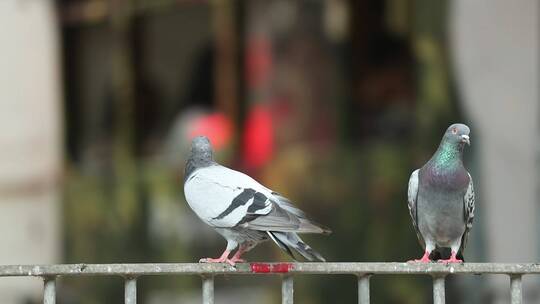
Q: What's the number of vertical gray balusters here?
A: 7